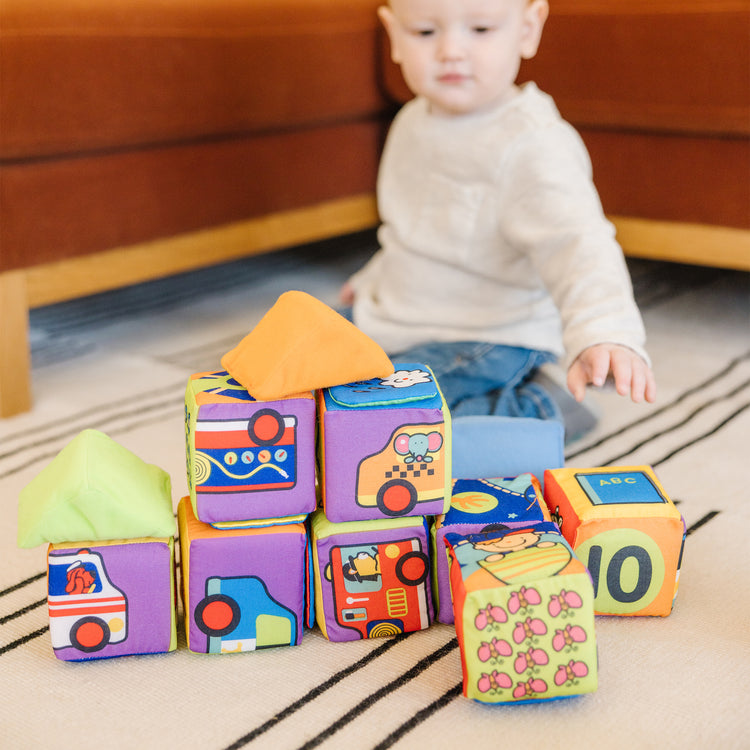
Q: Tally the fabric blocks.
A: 11